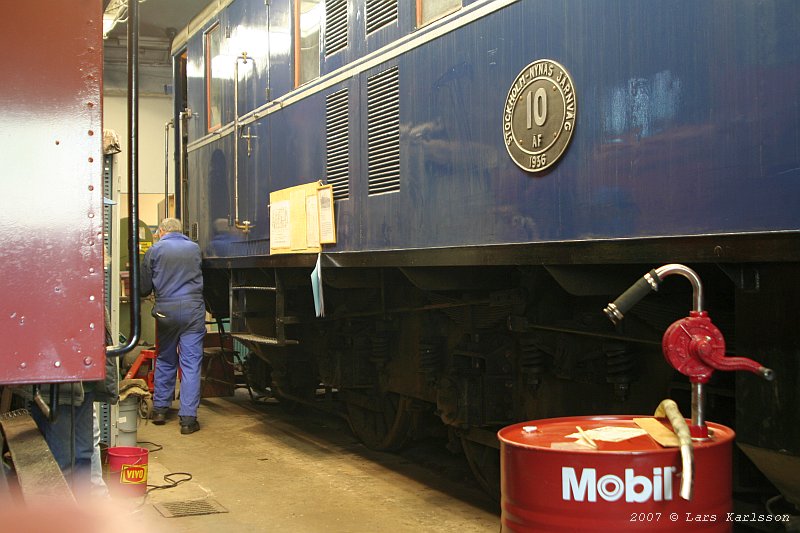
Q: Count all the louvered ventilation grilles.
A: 4